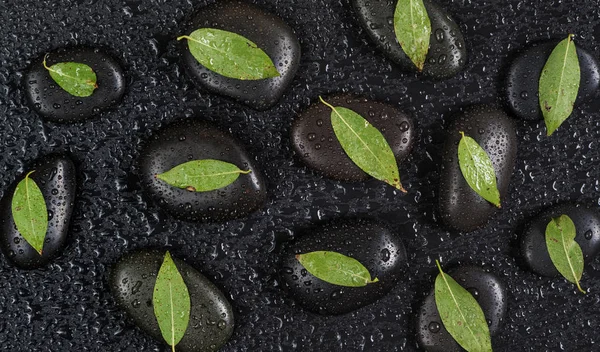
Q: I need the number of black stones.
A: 12